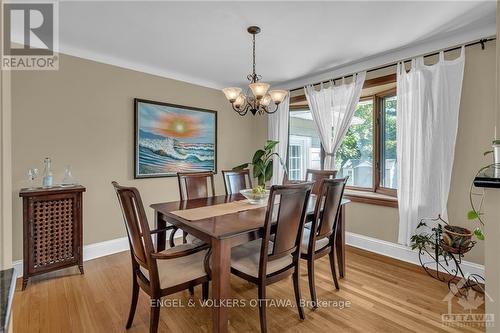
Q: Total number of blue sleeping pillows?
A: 0